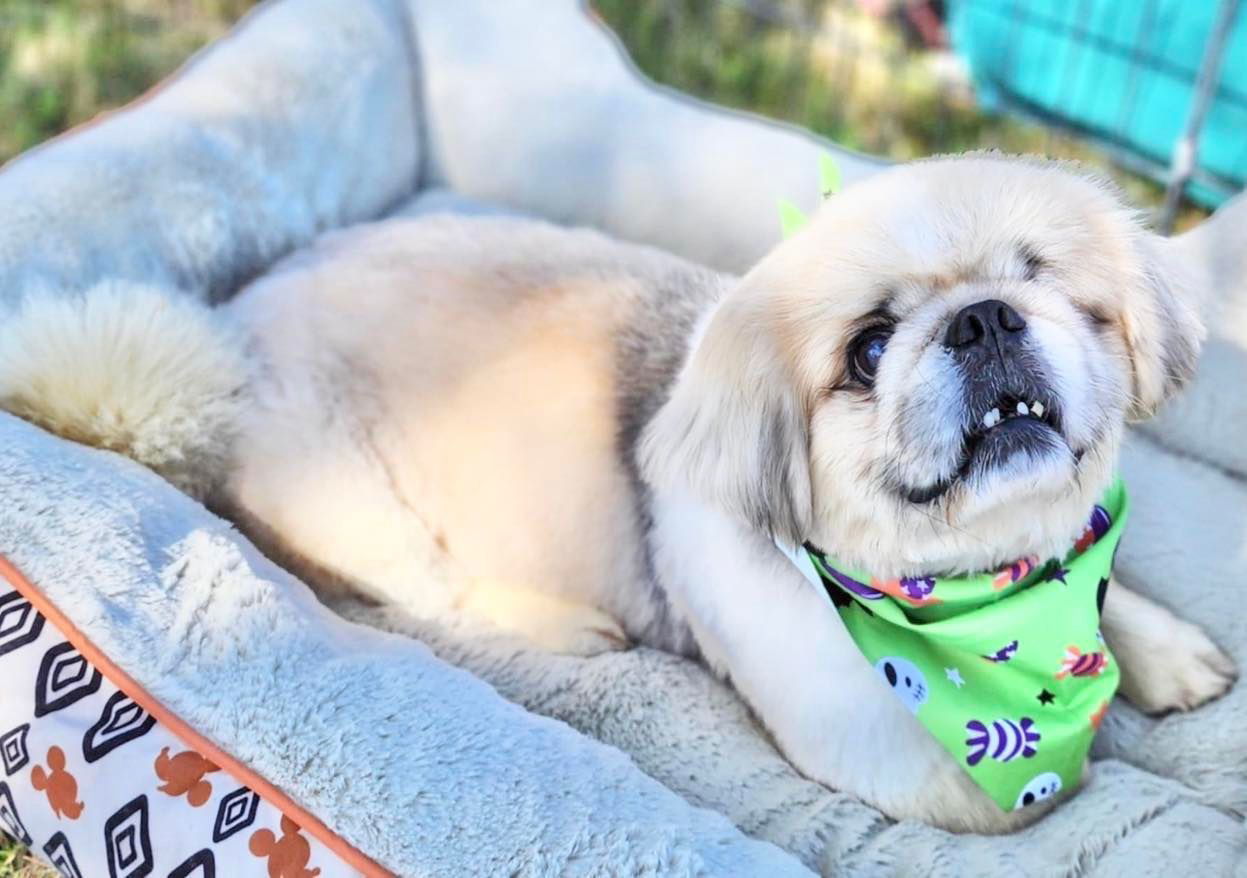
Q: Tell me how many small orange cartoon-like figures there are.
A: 3